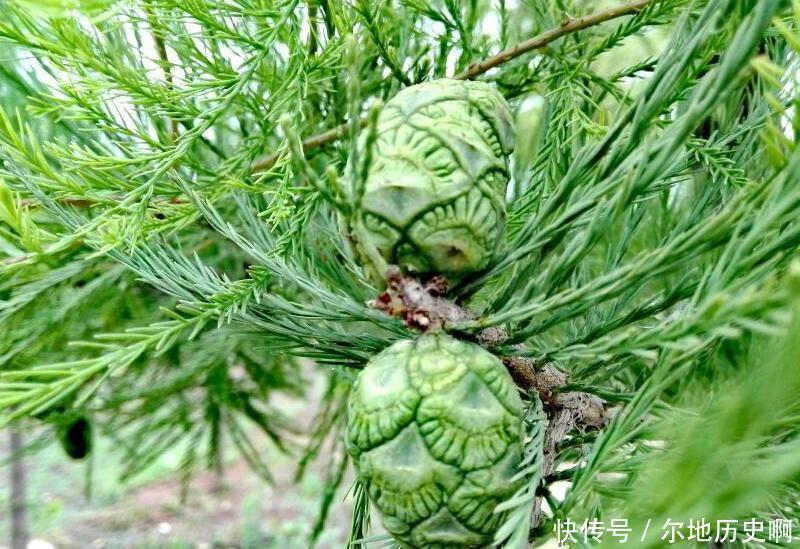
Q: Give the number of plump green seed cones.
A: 2